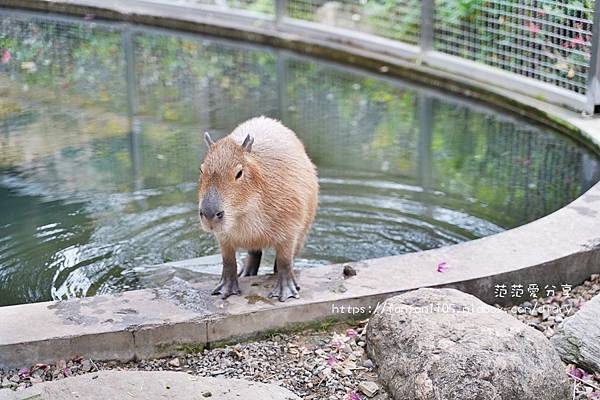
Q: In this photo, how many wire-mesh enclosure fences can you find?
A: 1